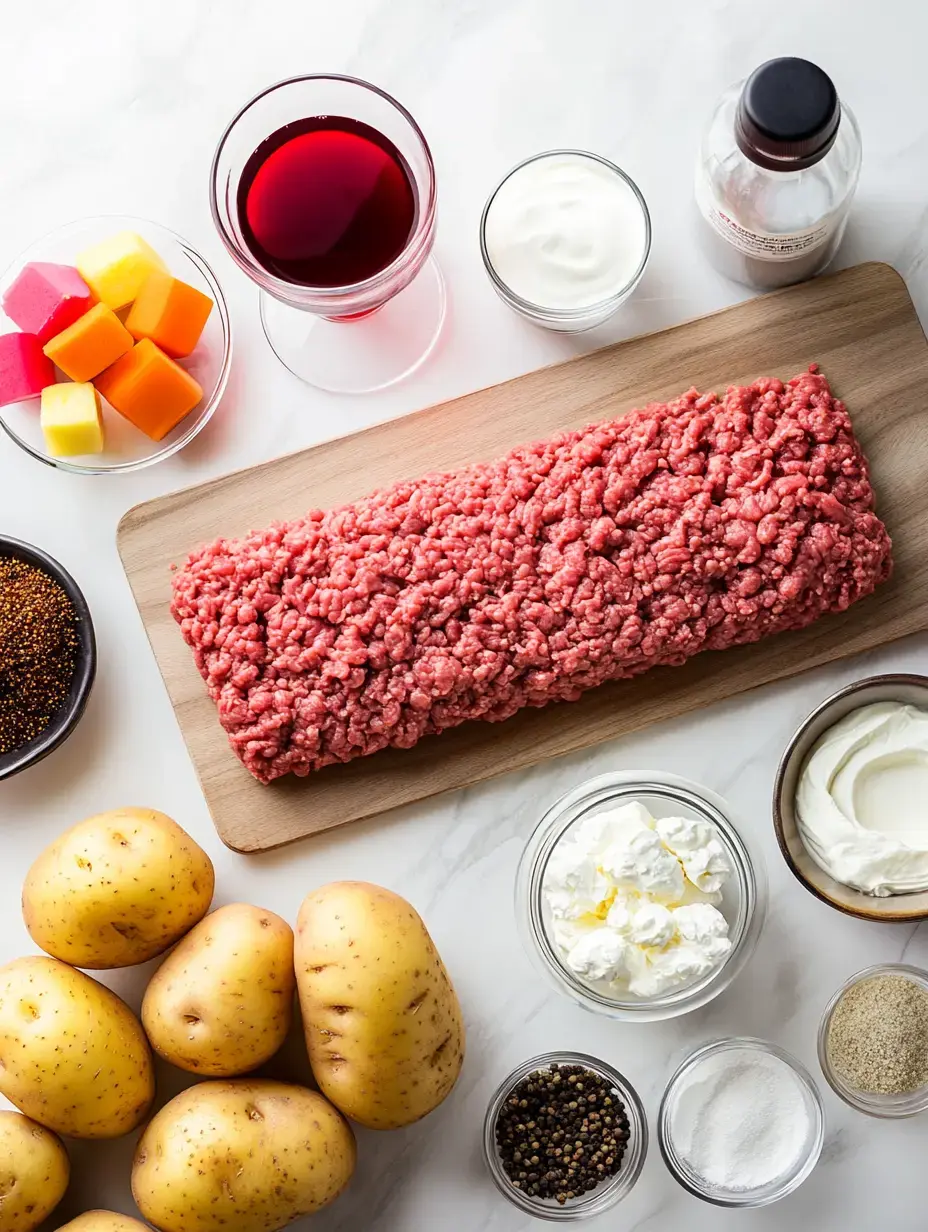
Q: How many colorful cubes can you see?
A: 7